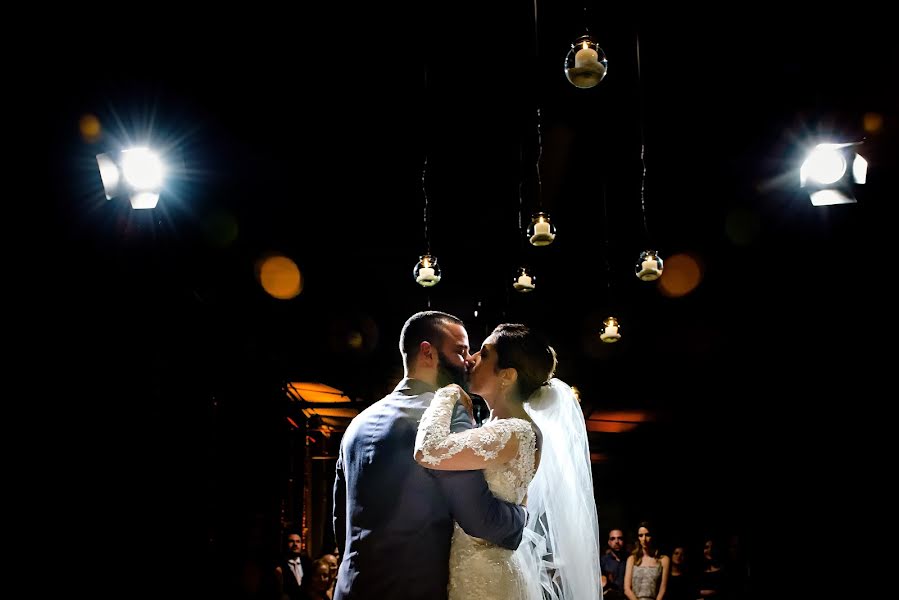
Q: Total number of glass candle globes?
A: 6